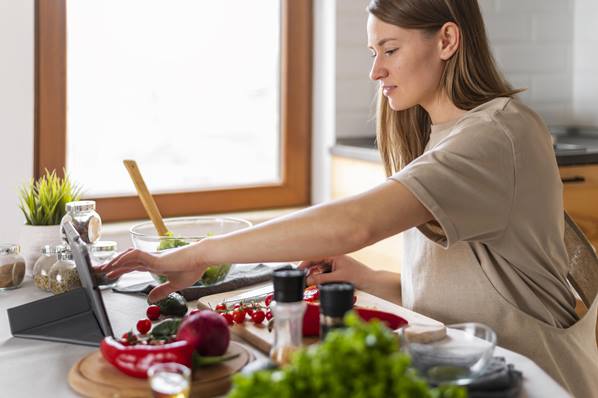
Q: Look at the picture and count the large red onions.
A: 1